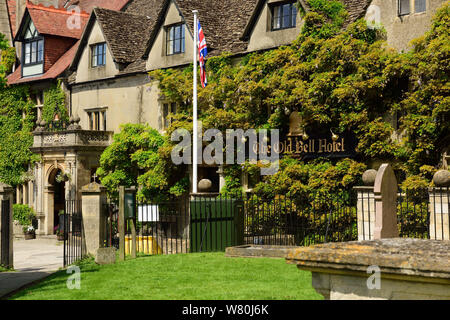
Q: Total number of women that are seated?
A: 0